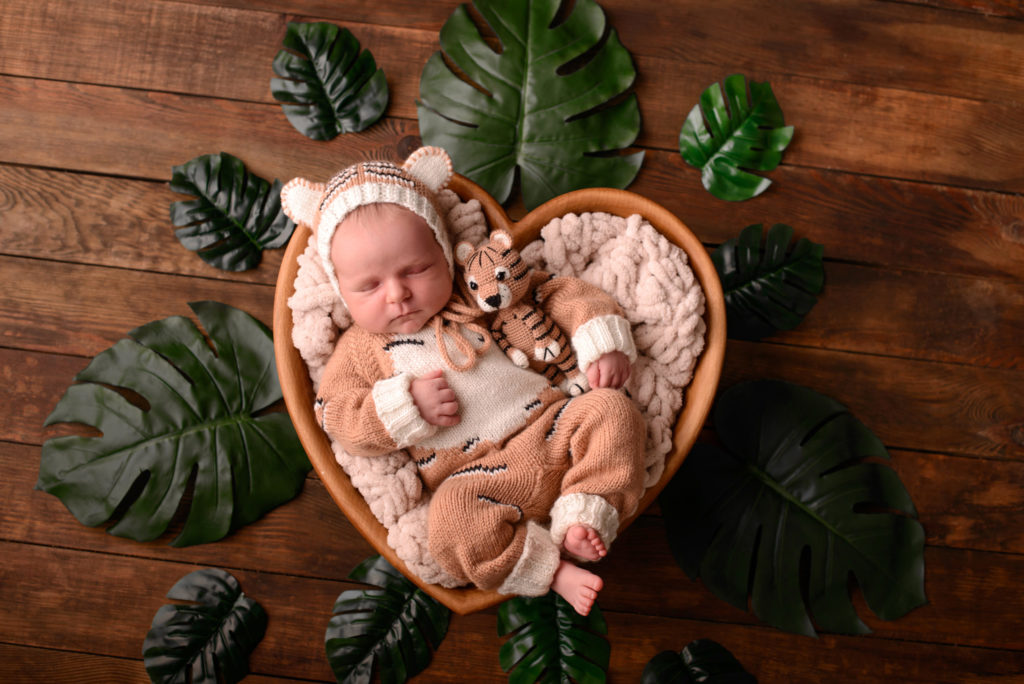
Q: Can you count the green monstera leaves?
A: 11